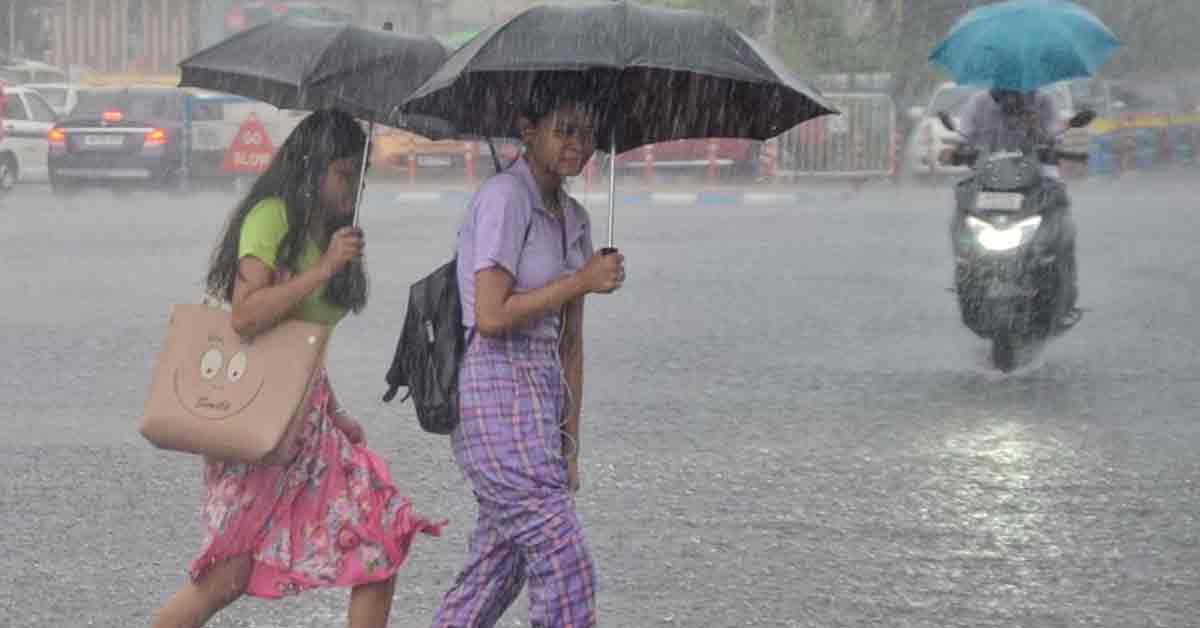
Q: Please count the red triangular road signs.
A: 1